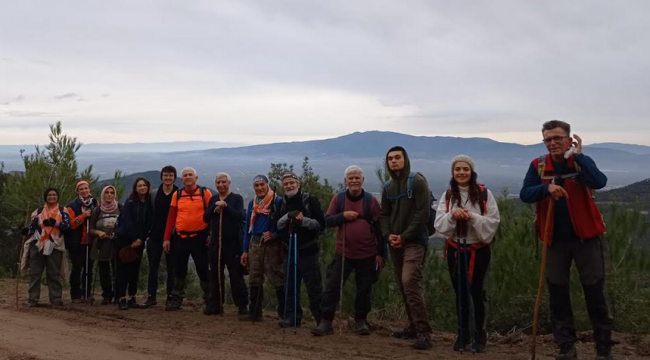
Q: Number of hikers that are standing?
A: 13